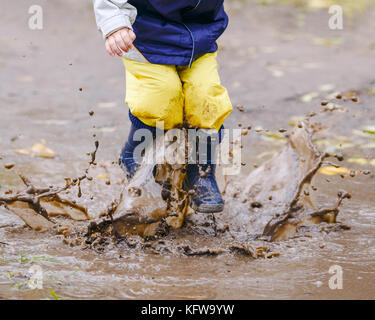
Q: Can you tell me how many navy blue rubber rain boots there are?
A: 2